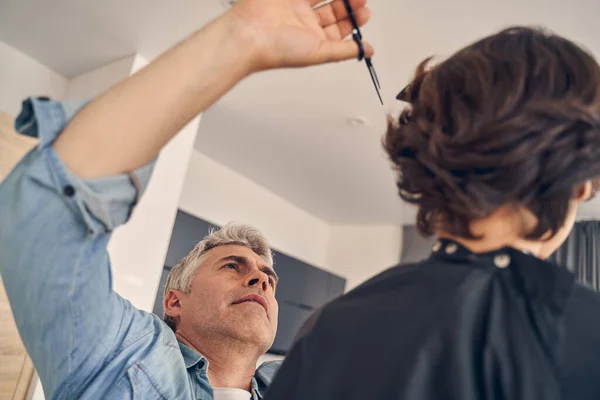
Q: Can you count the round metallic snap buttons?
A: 3